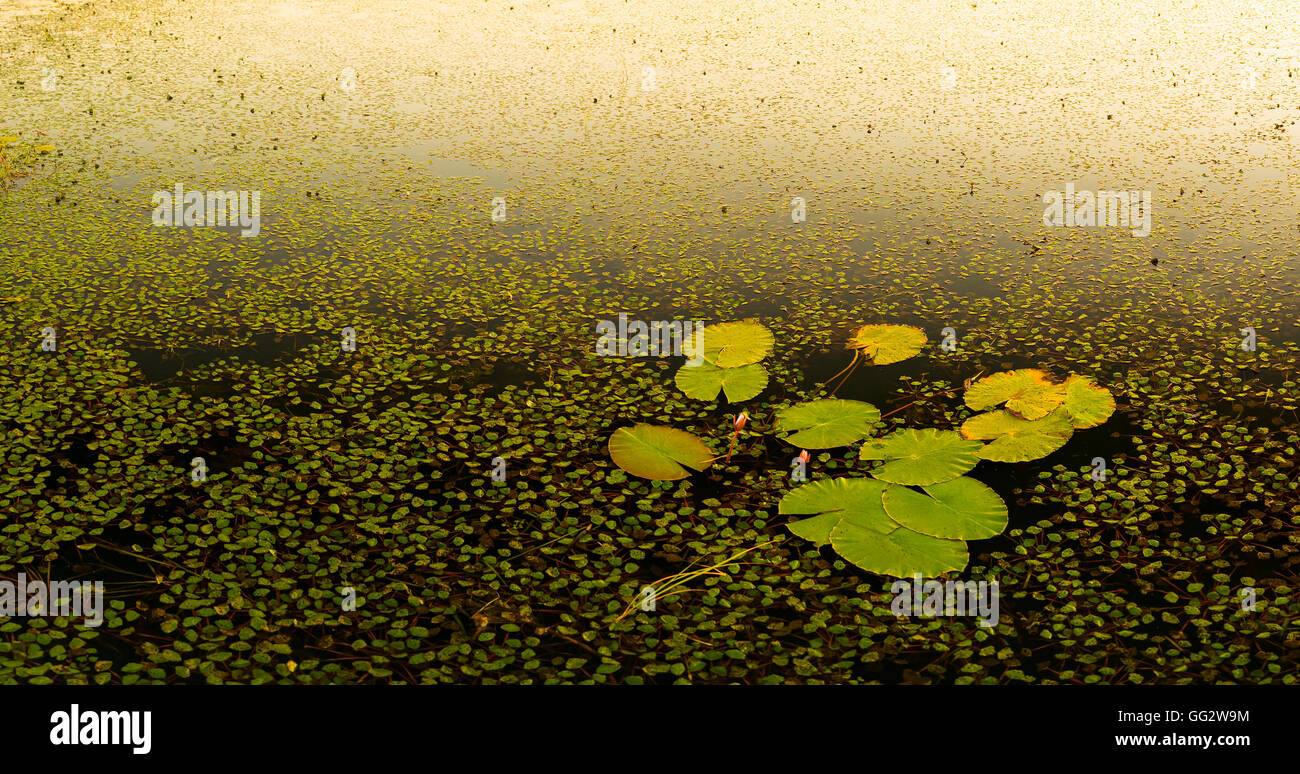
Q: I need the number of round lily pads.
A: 12